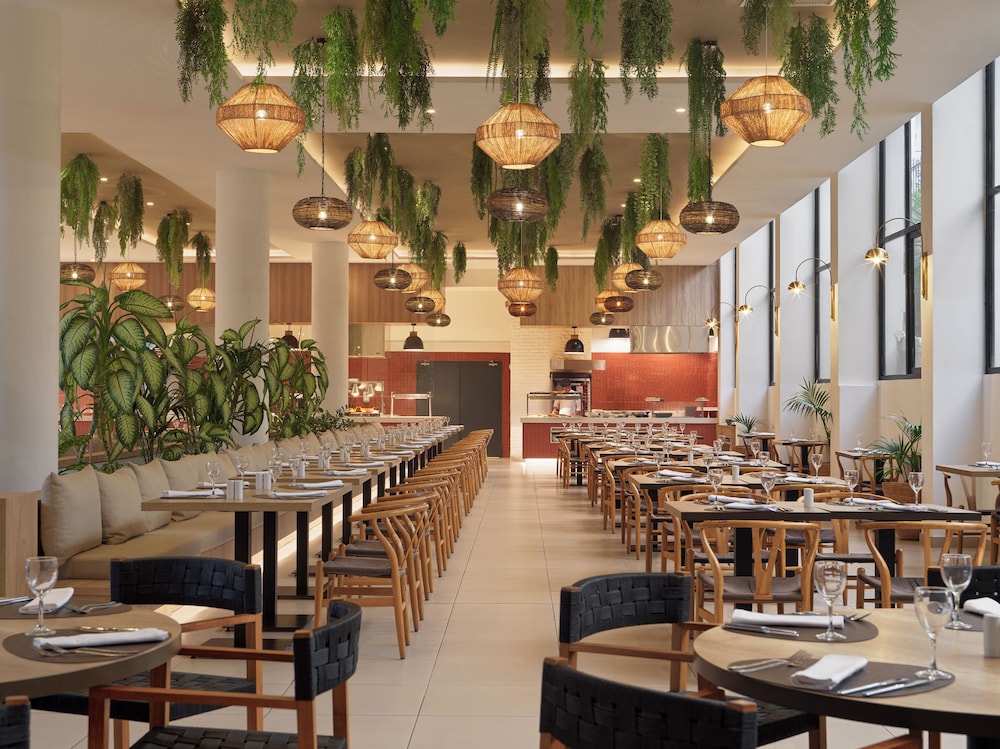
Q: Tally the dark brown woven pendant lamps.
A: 12